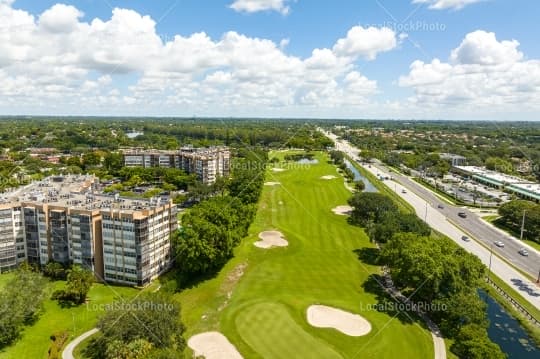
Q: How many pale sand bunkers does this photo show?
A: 7